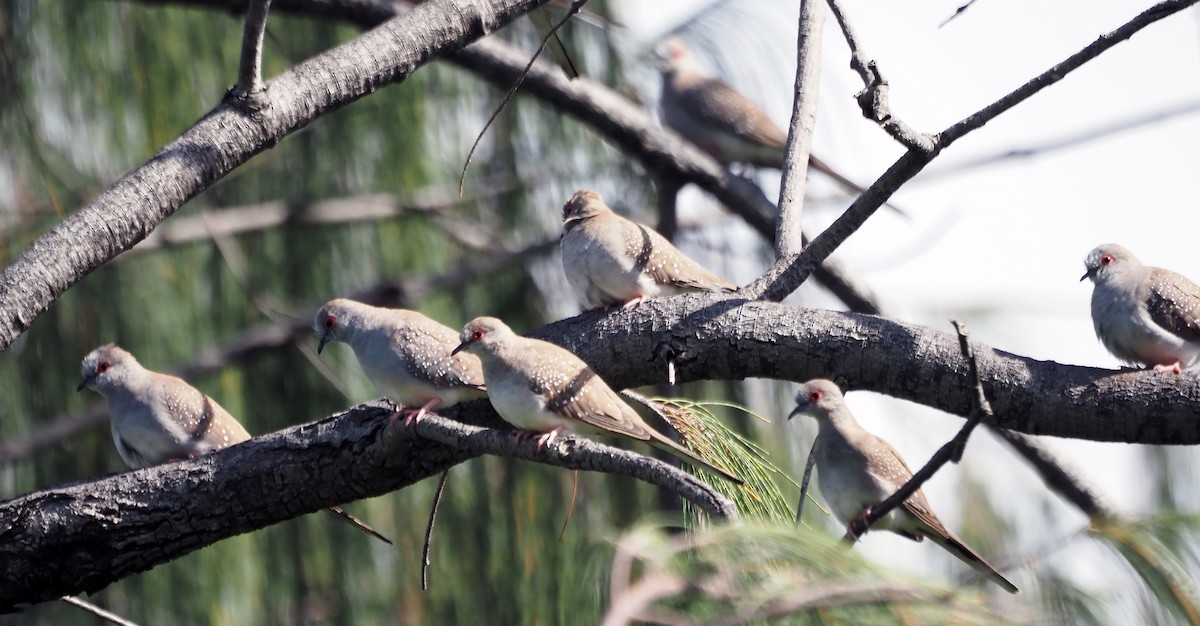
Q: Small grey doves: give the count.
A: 7